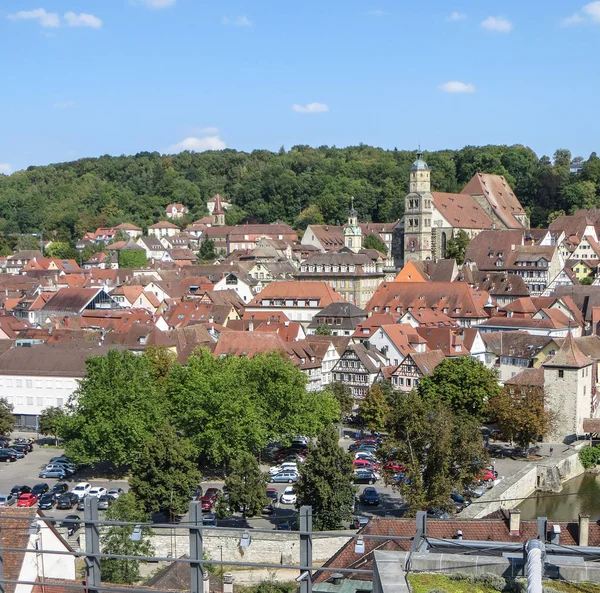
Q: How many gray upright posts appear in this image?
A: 5